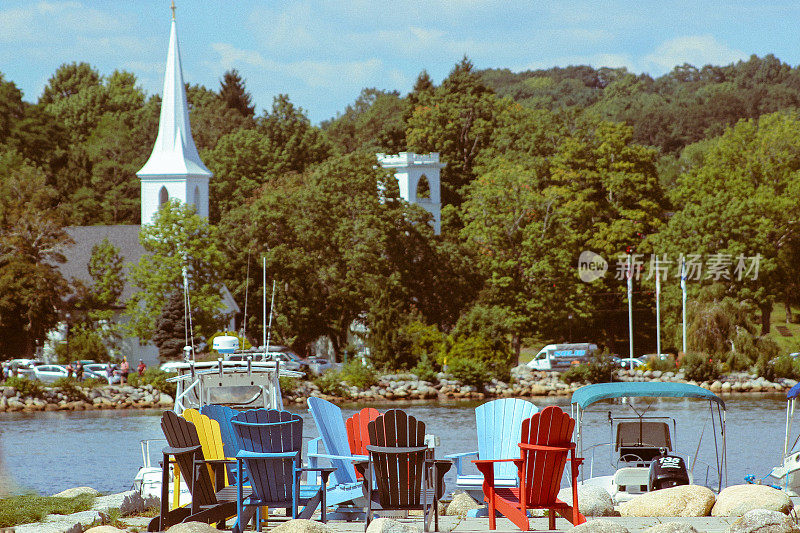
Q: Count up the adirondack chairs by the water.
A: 9